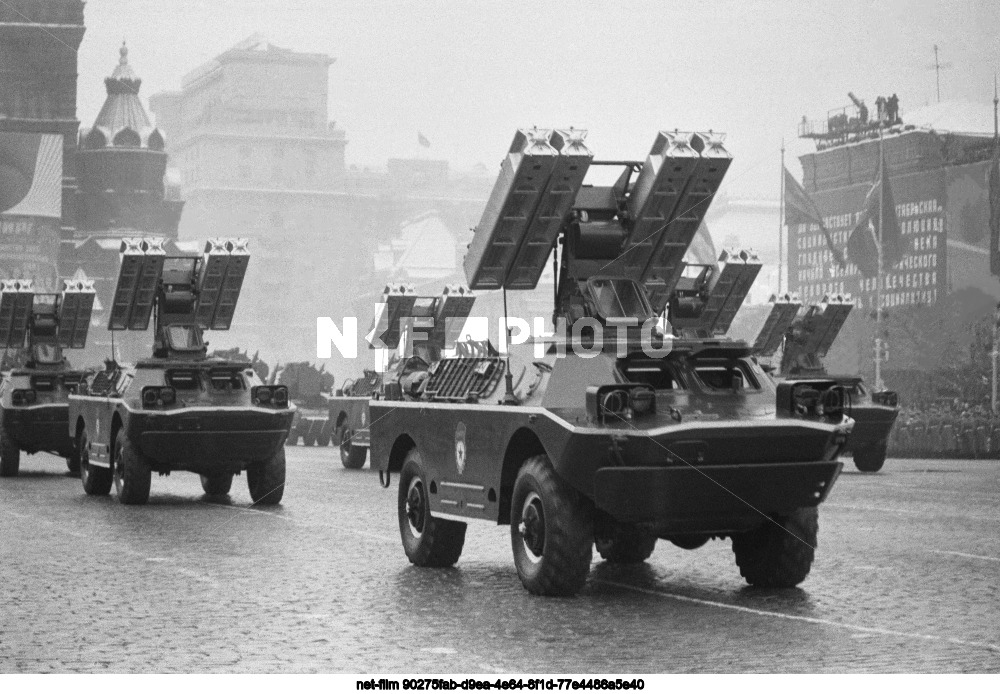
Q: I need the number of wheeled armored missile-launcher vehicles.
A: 6